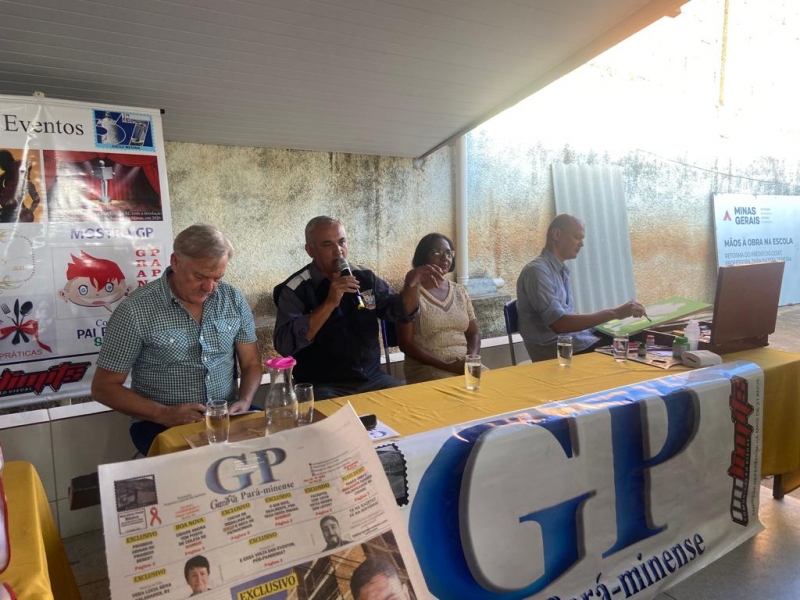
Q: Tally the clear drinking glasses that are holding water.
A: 4